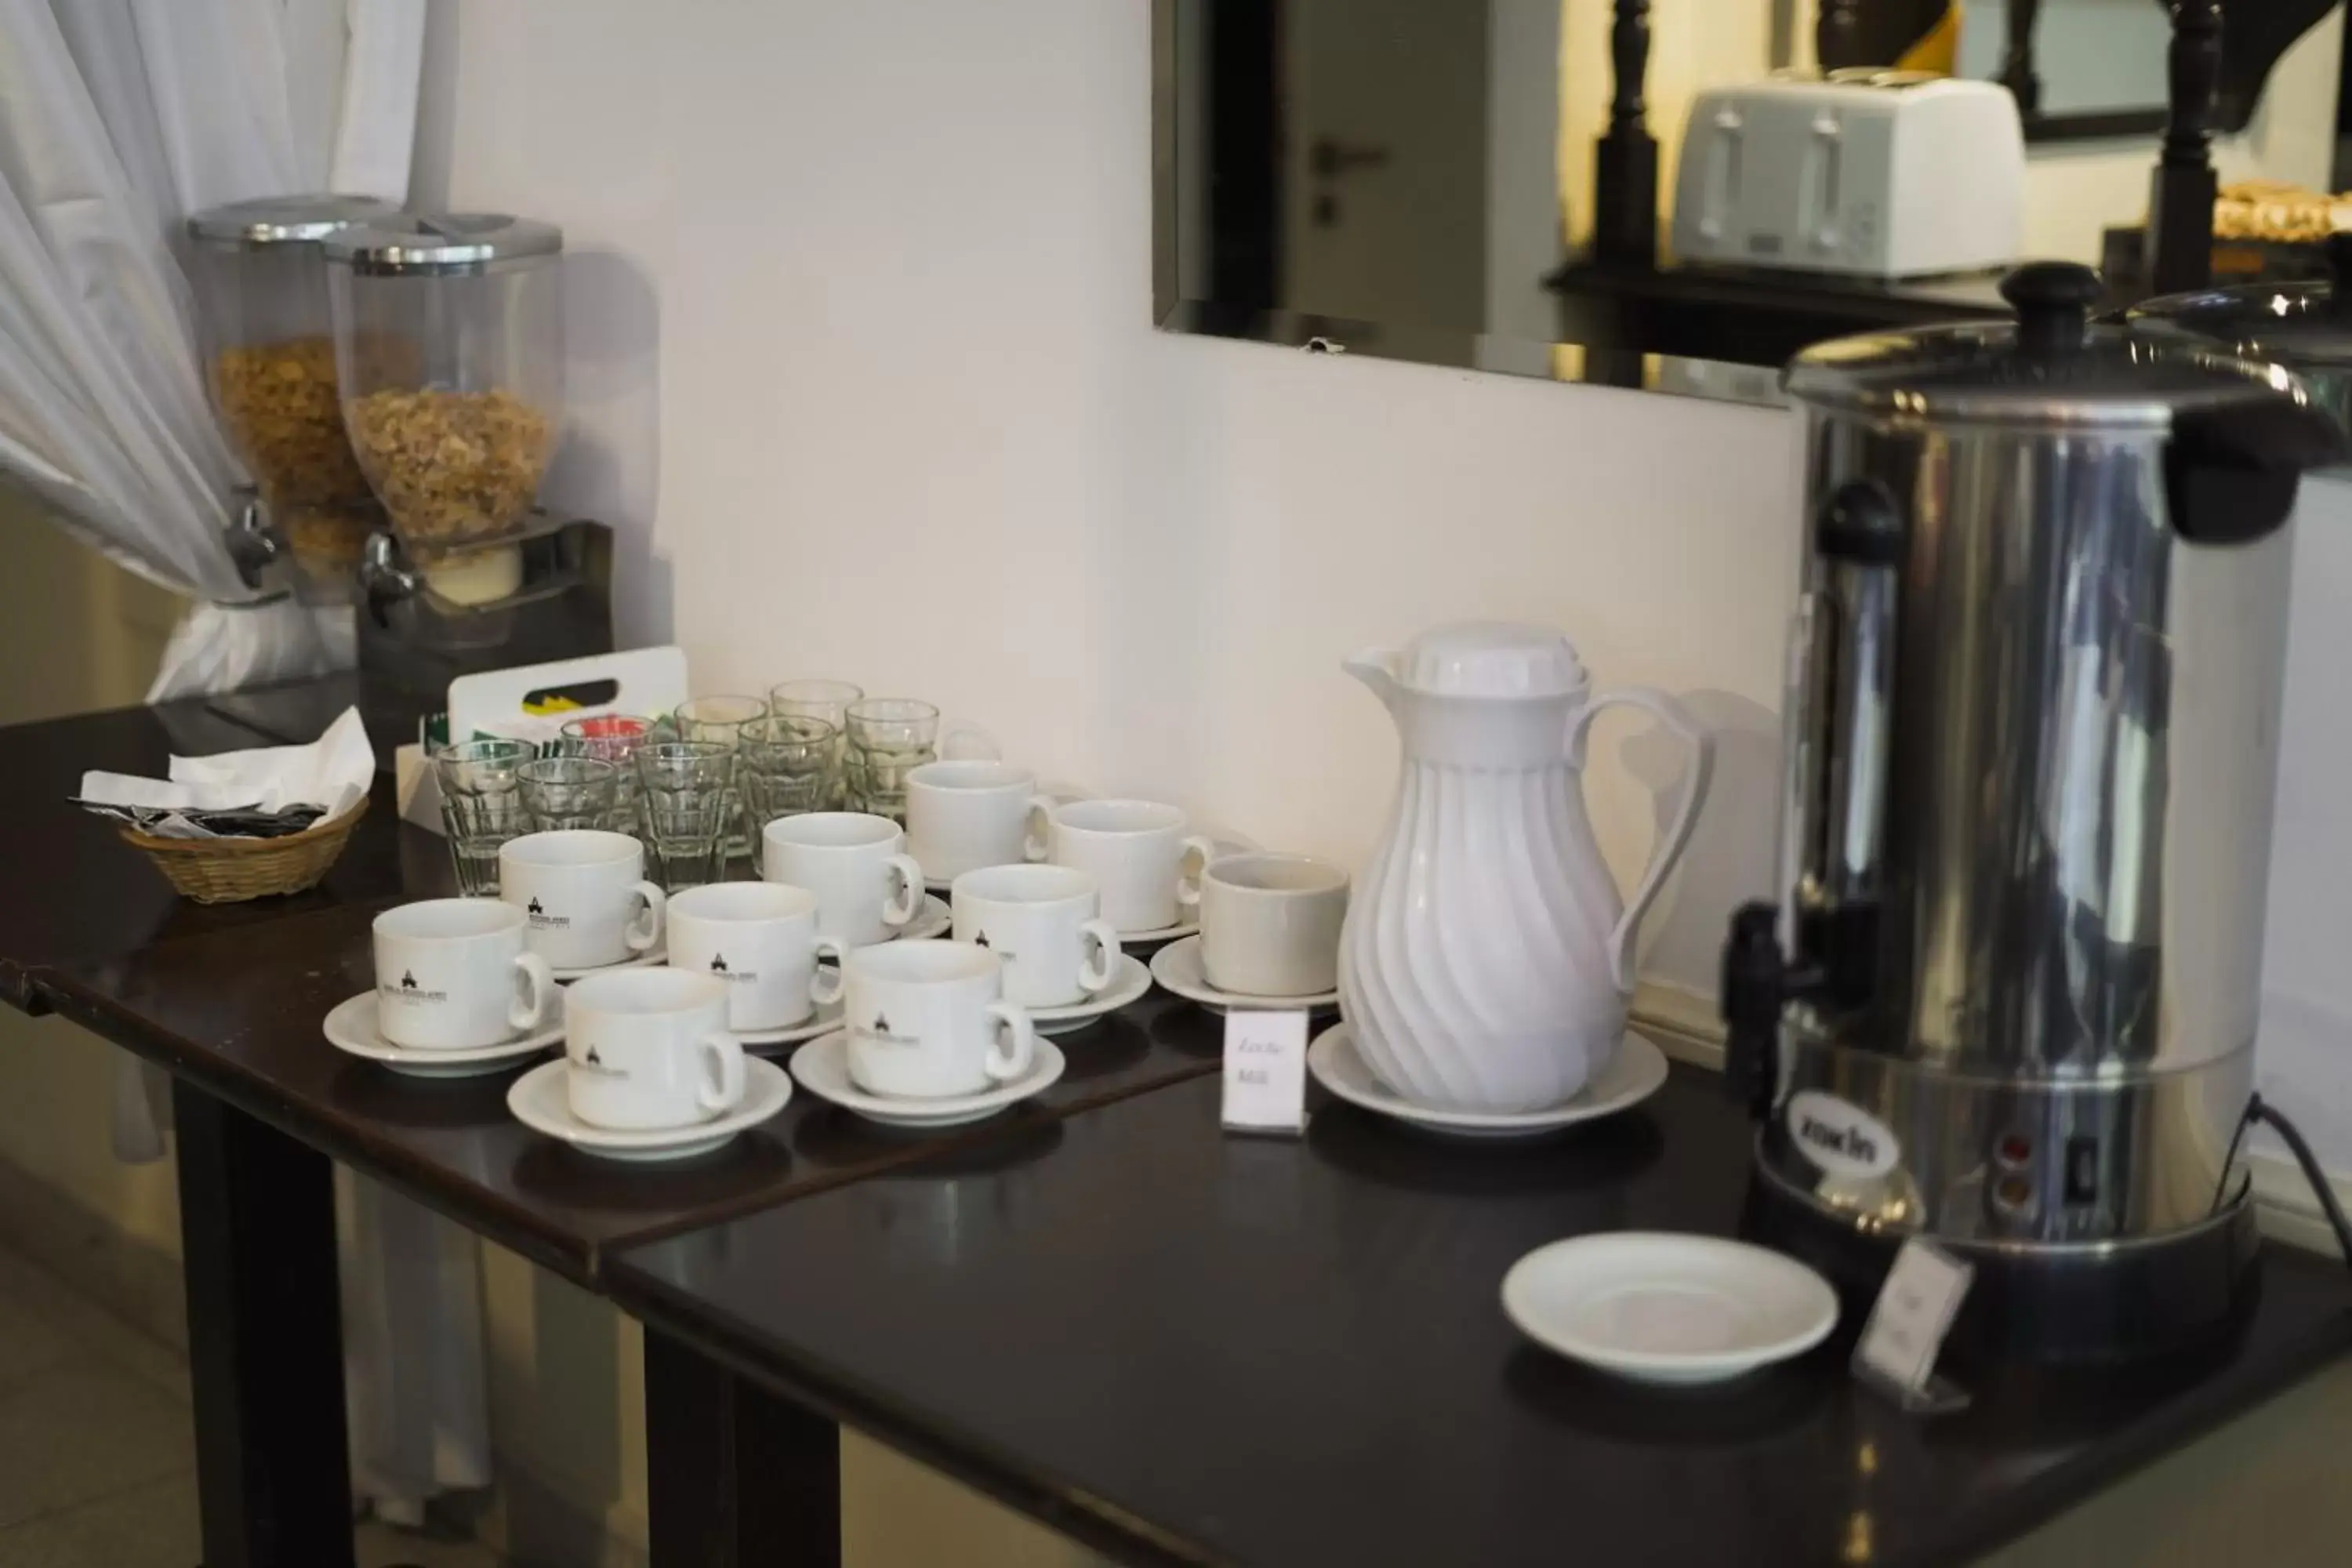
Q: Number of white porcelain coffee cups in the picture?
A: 10